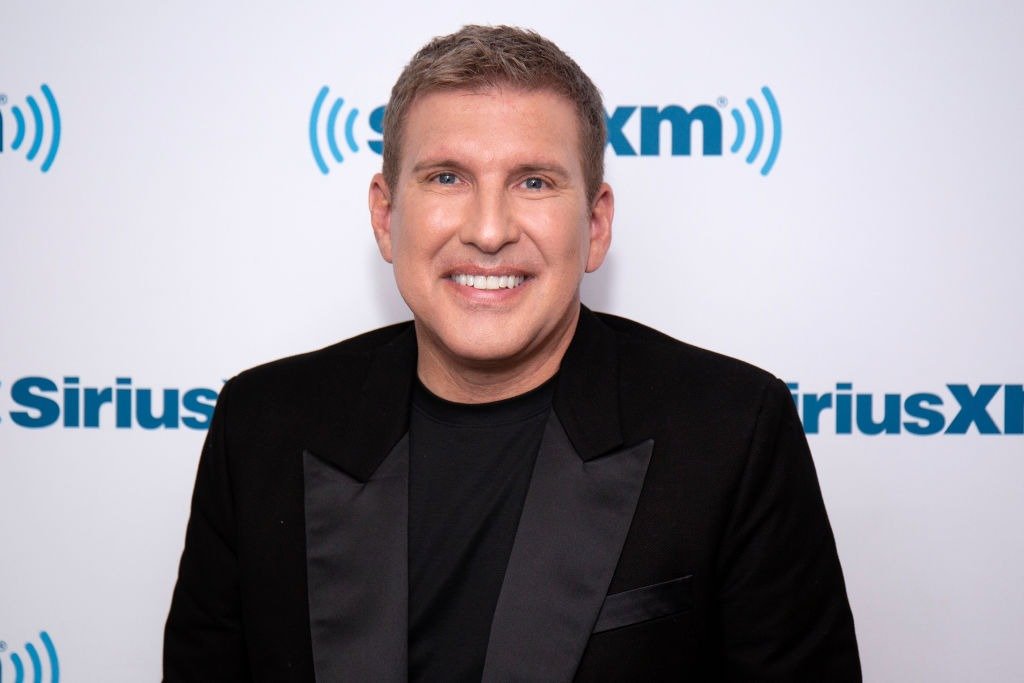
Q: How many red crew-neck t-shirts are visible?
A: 0